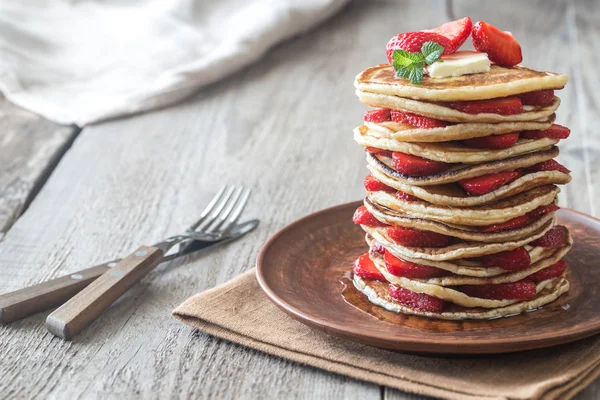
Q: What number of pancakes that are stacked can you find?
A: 13